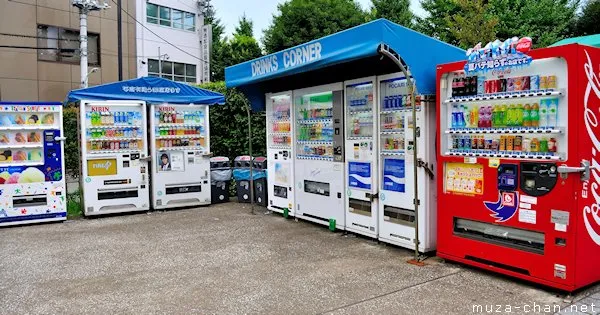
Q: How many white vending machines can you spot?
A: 7